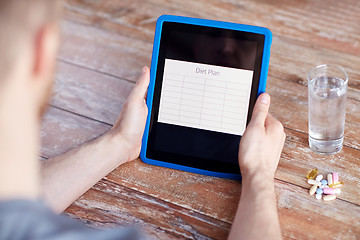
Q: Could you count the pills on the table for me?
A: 13